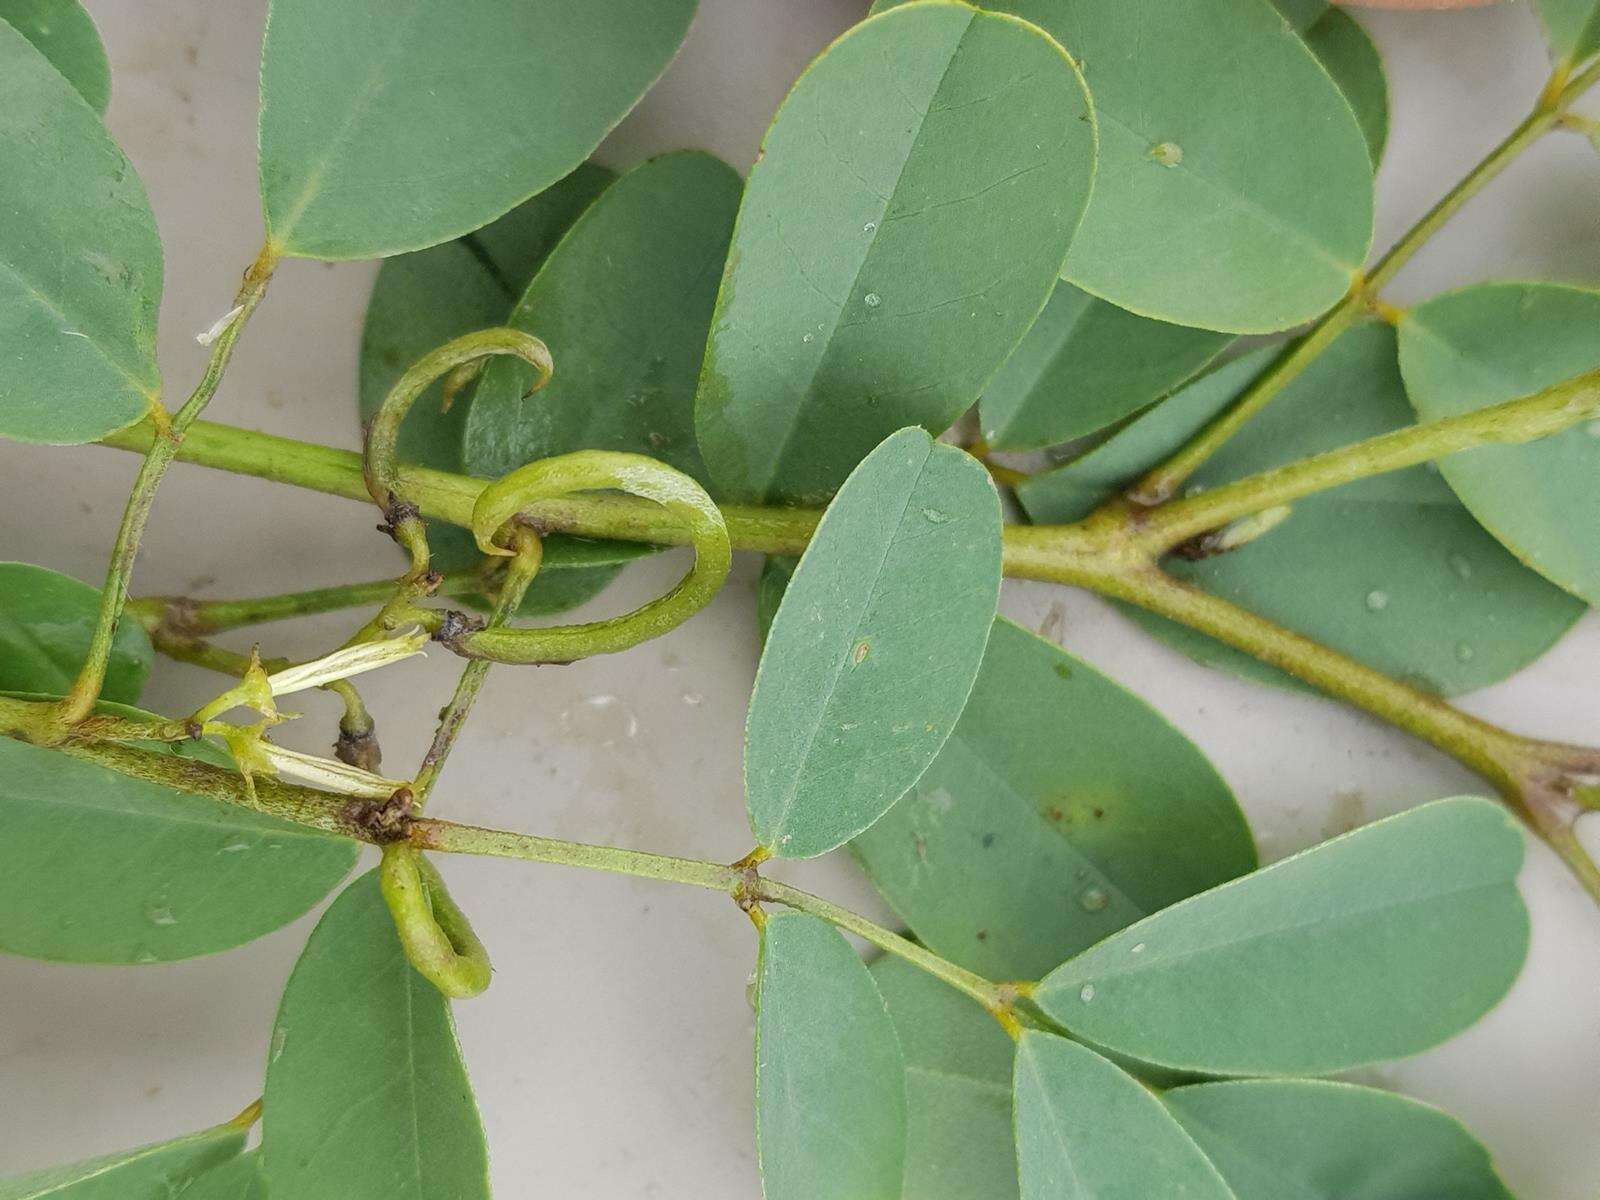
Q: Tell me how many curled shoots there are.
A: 3